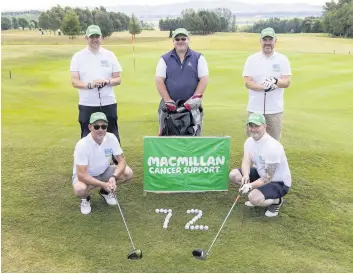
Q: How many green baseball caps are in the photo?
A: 5